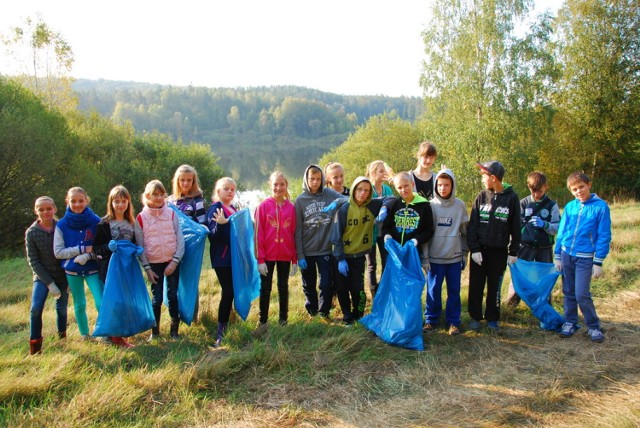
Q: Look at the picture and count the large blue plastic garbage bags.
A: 5